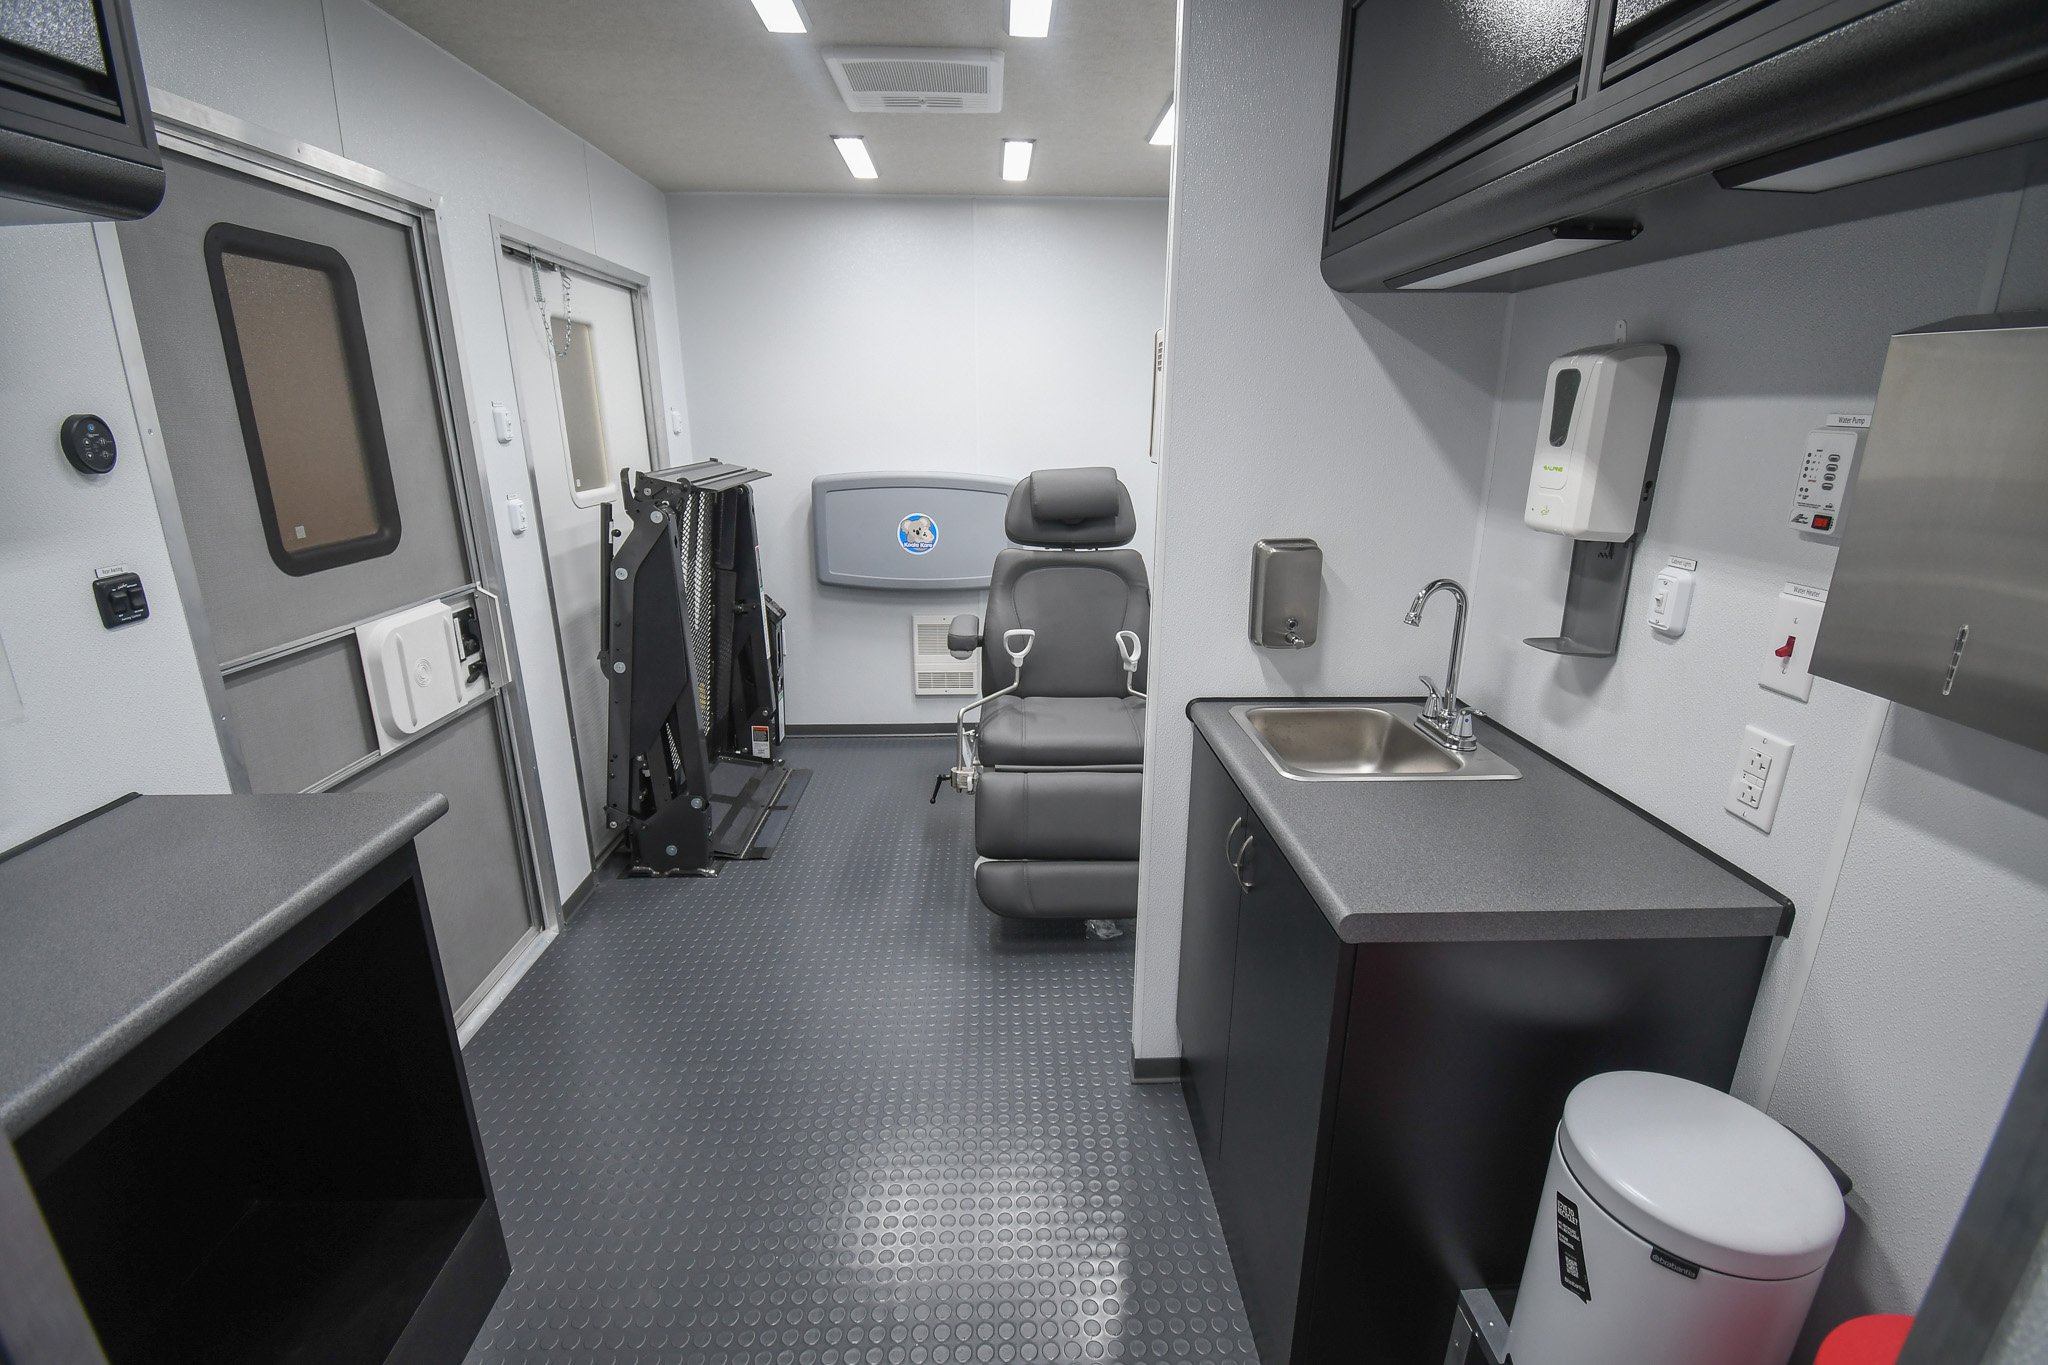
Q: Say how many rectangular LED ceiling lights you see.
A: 5